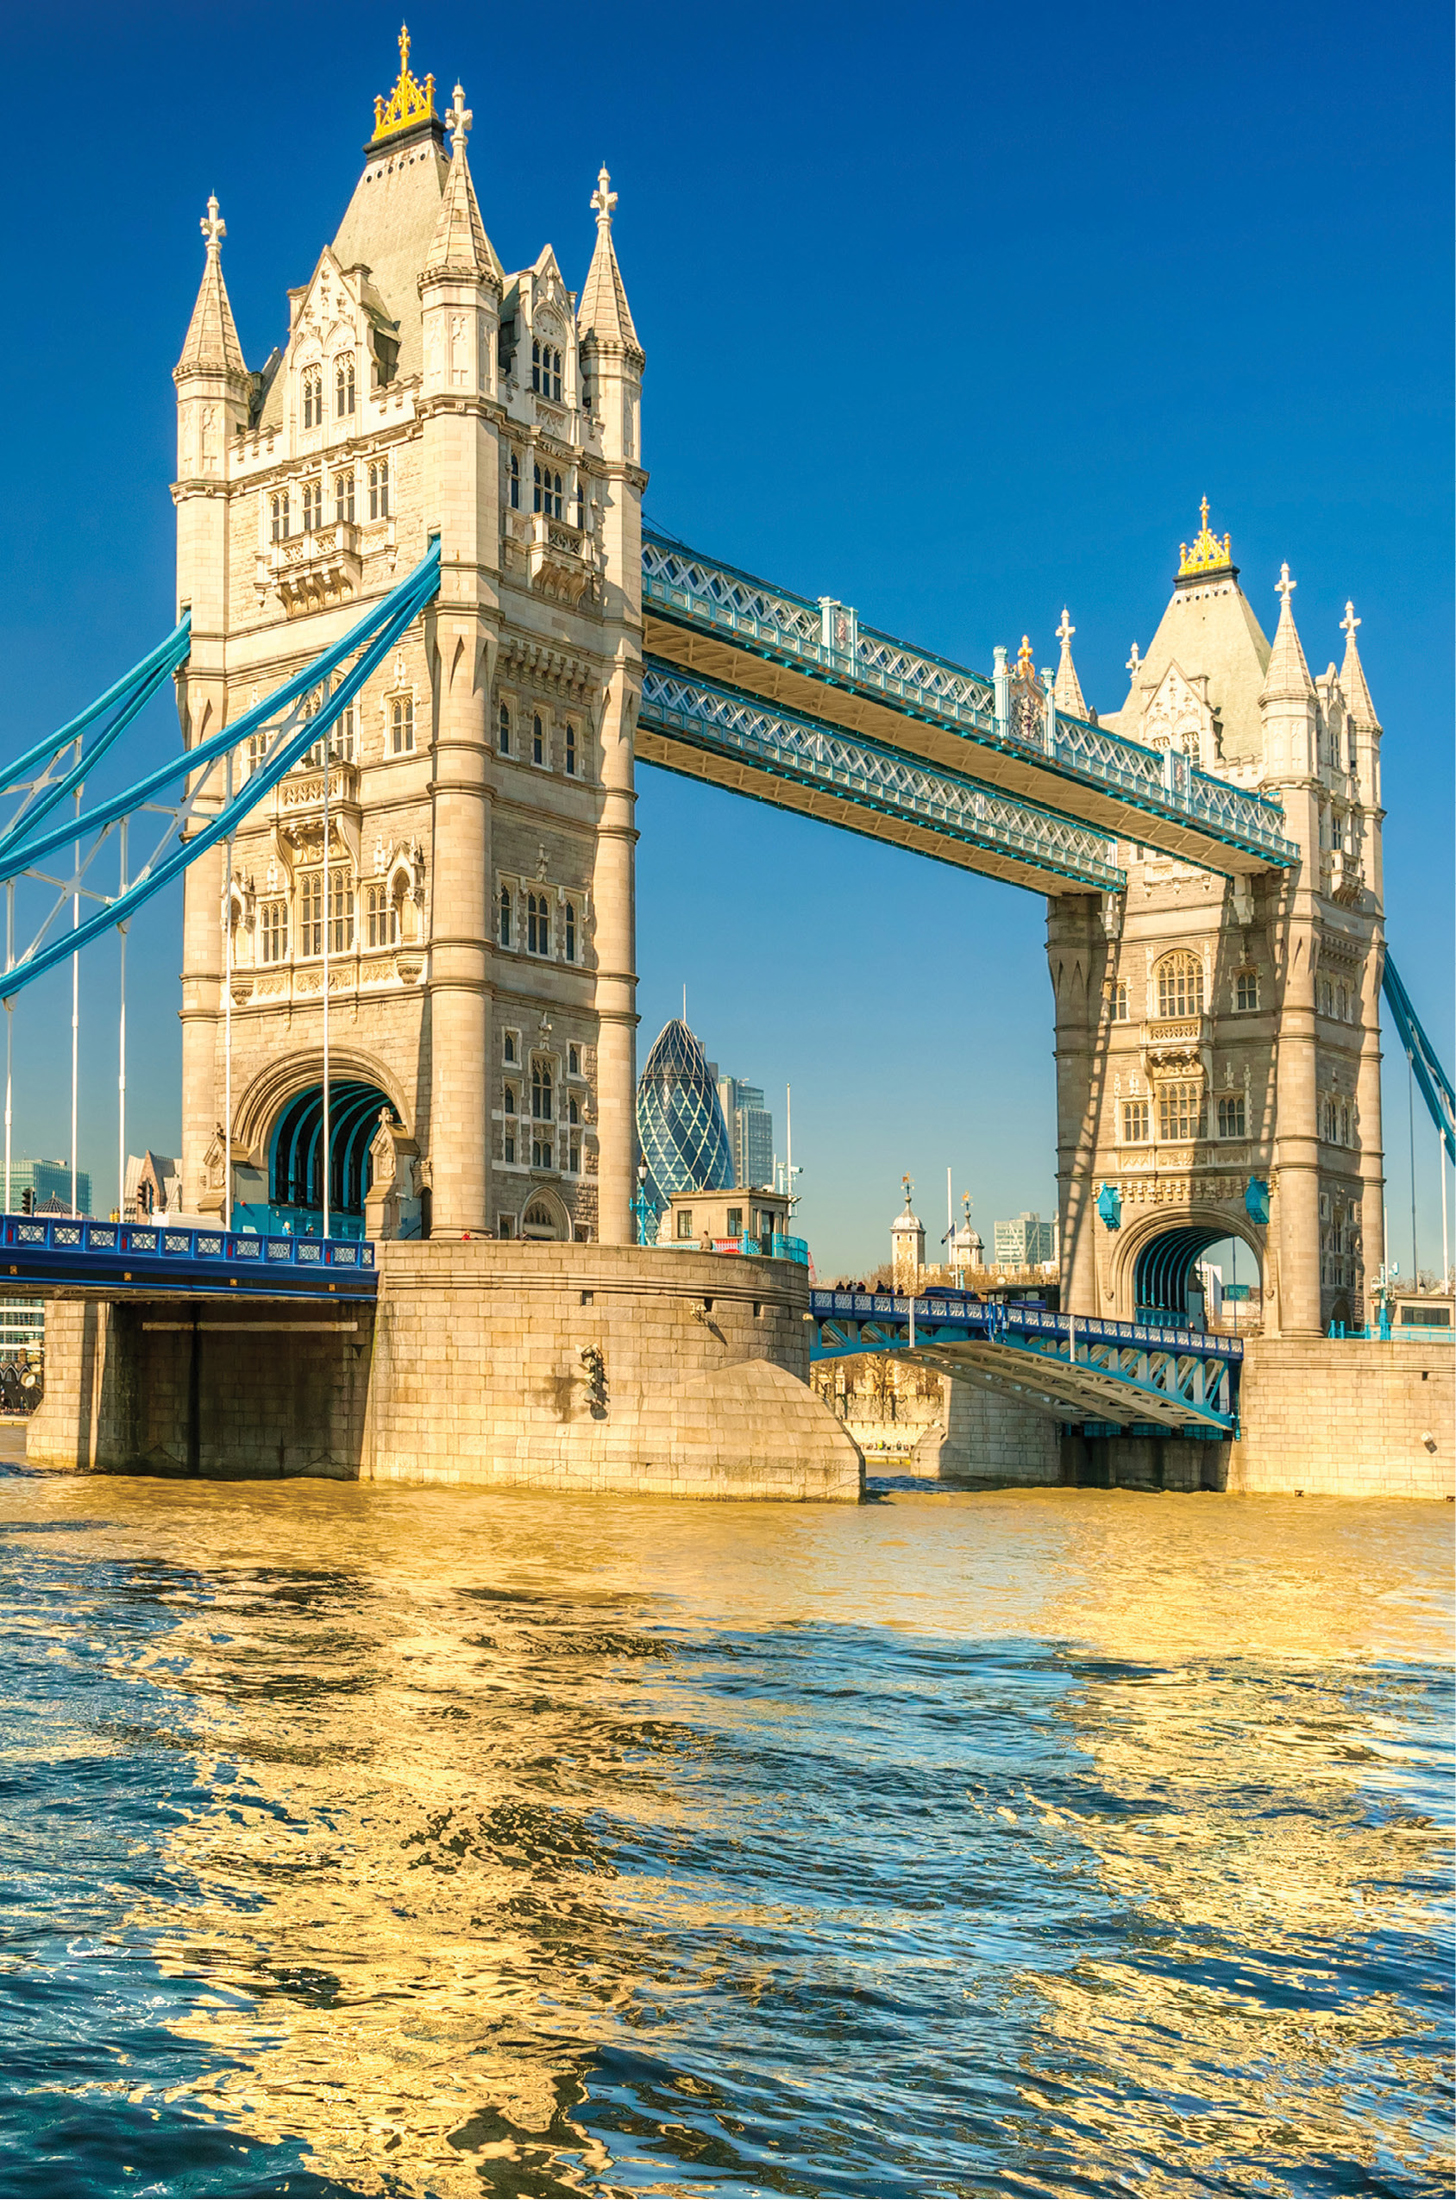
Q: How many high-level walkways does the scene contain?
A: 2